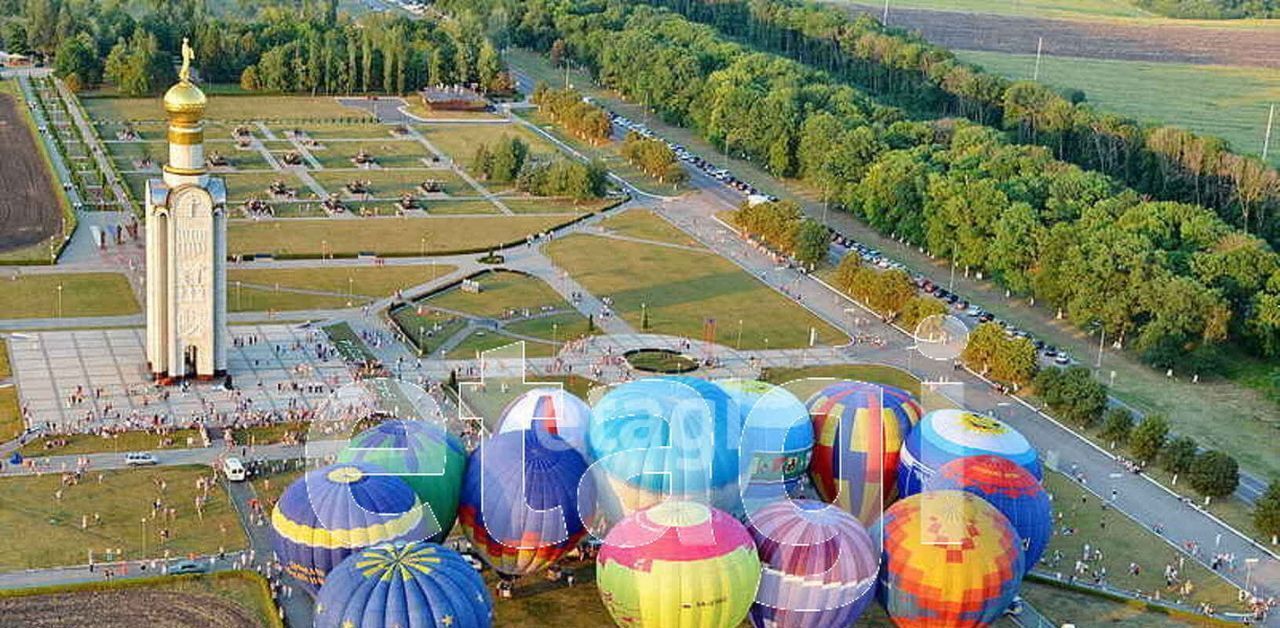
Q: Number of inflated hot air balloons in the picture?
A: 13